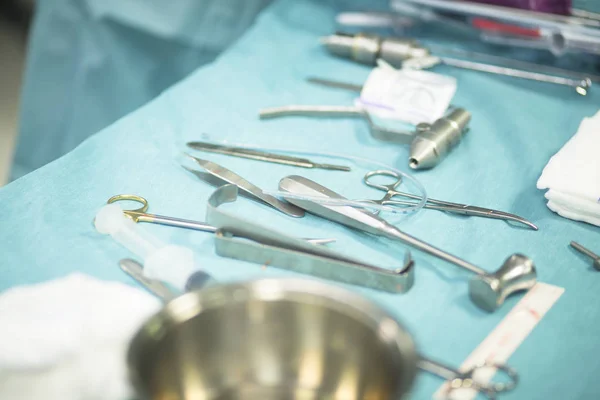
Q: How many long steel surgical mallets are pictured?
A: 1